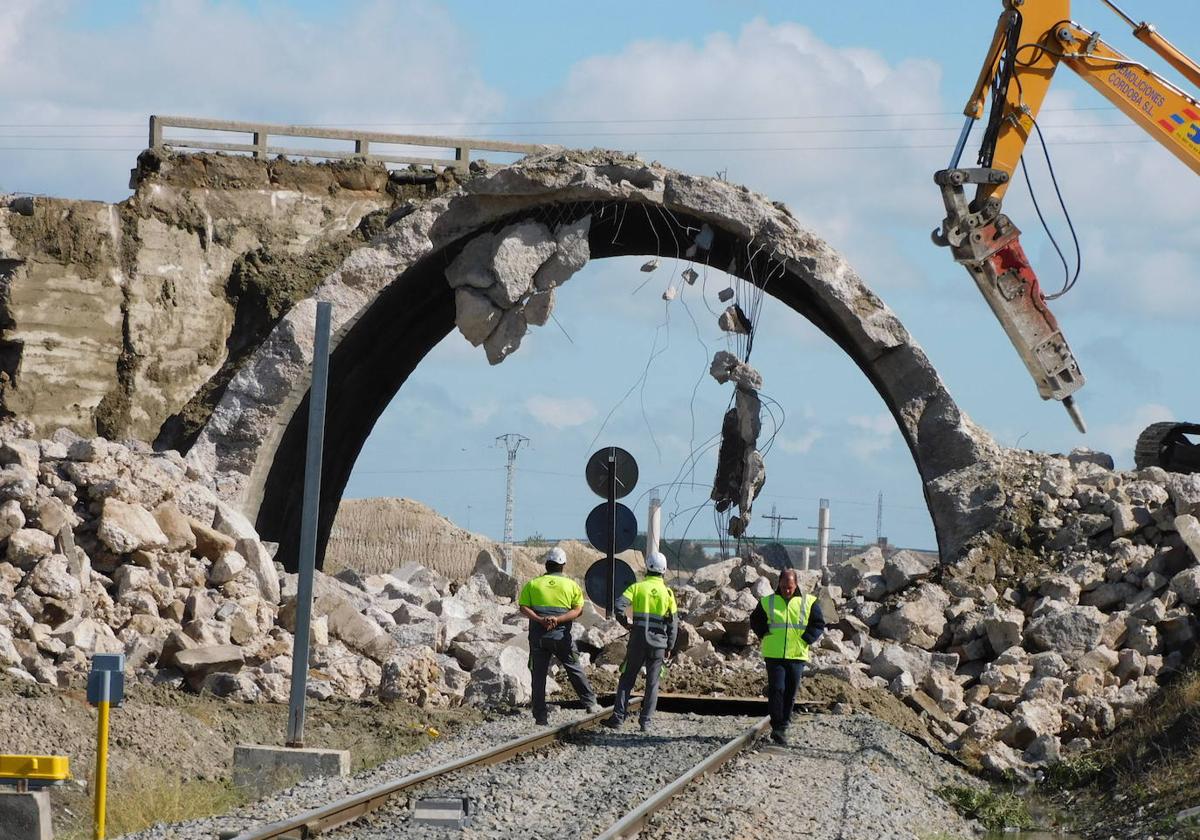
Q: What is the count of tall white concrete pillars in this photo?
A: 2